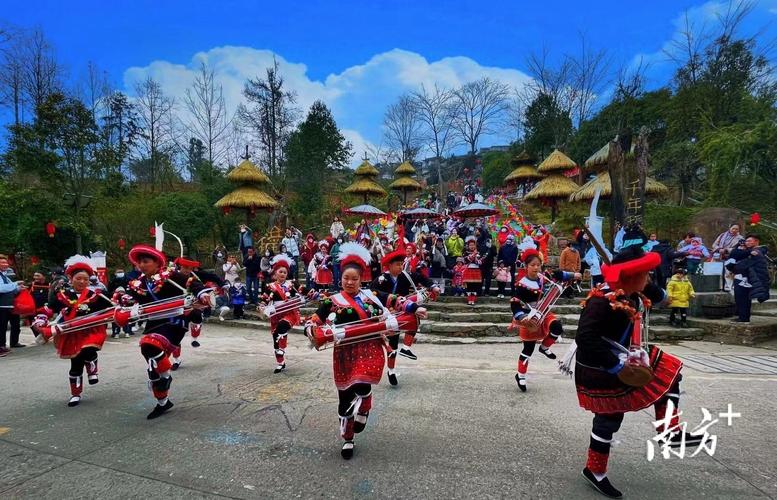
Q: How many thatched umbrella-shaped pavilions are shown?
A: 6